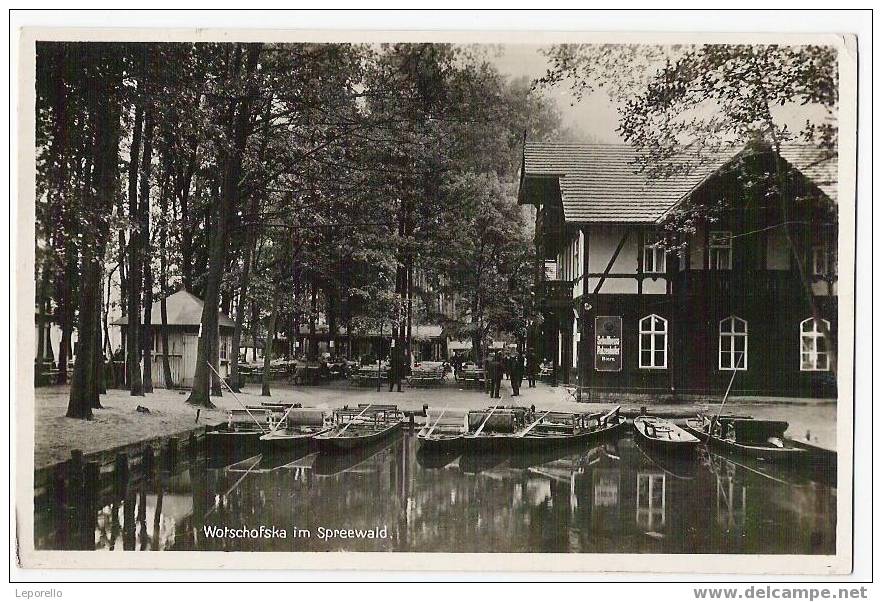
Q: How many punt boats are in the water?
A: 8